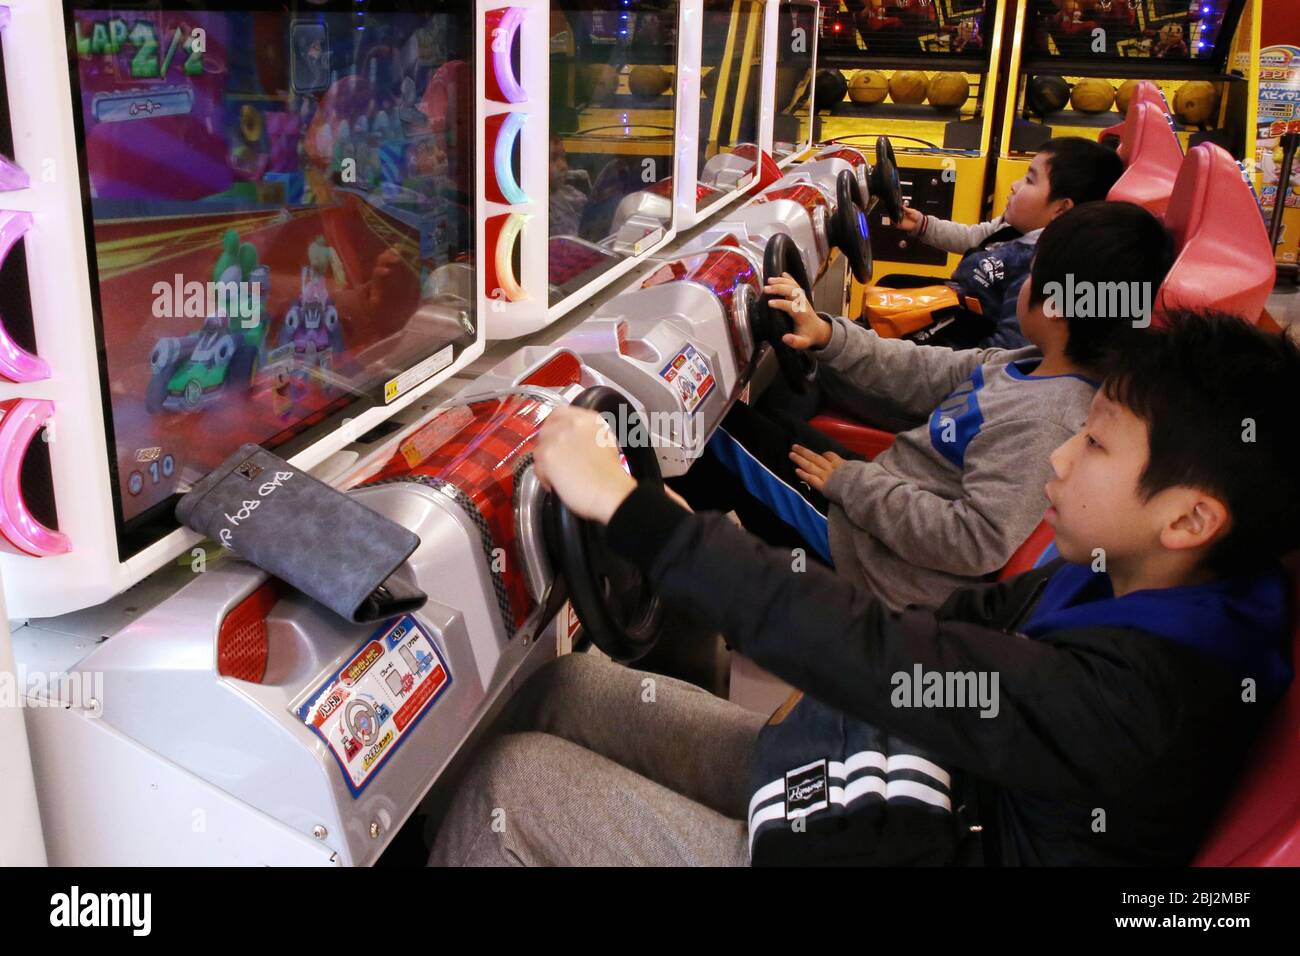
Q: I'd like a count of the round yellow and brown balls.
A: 6